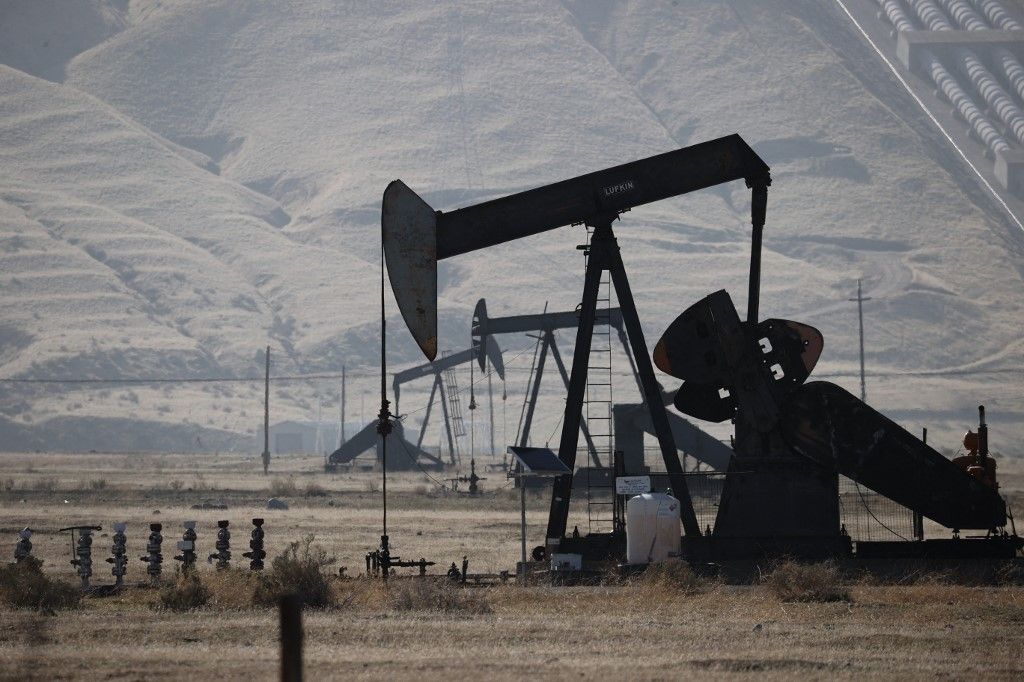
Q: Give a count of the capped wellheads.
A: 7